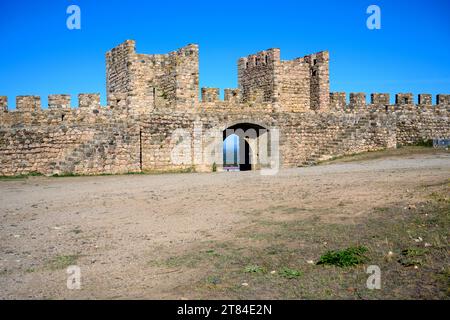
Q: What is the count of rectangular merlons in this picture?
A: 12